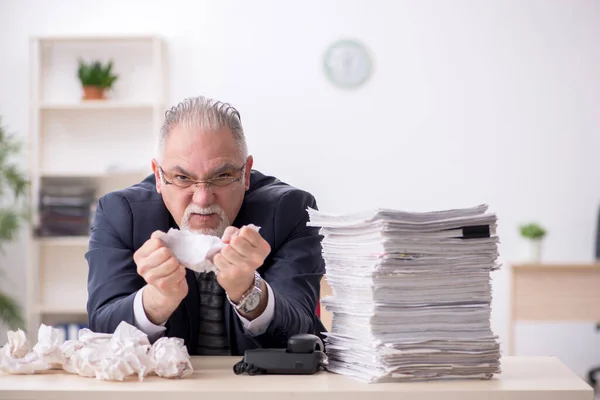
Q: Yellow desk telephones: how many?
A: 0